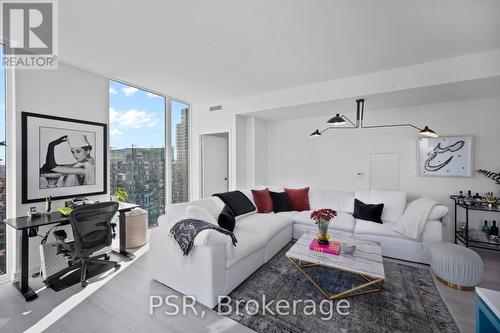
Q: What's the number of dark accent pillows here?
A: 3